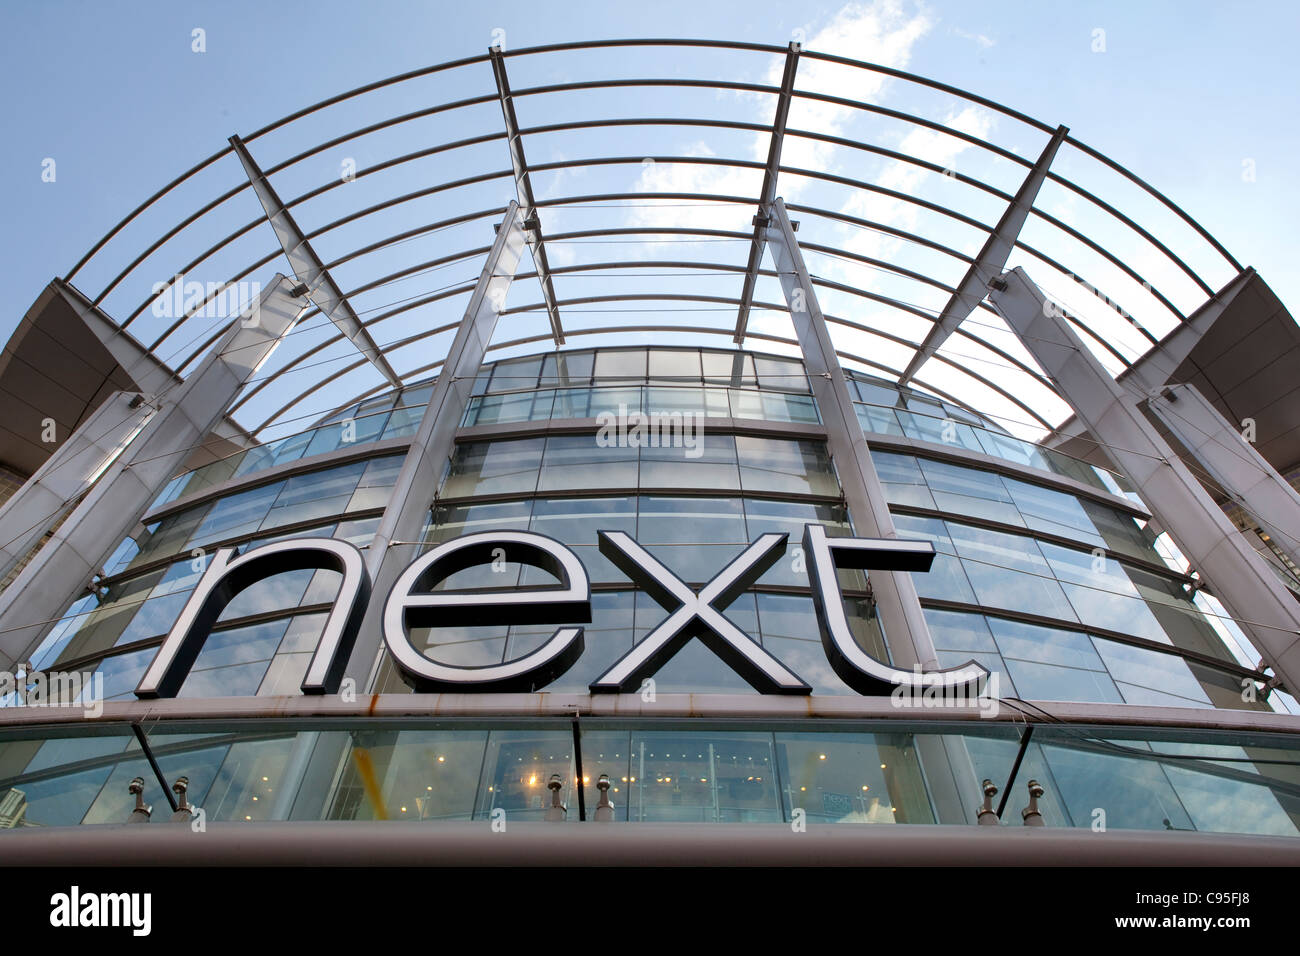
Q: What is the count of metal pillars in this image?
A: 6